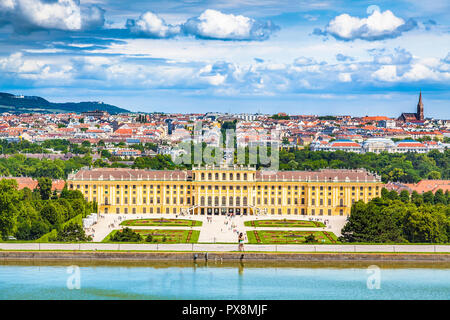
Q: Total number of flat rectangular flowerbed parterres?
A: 4